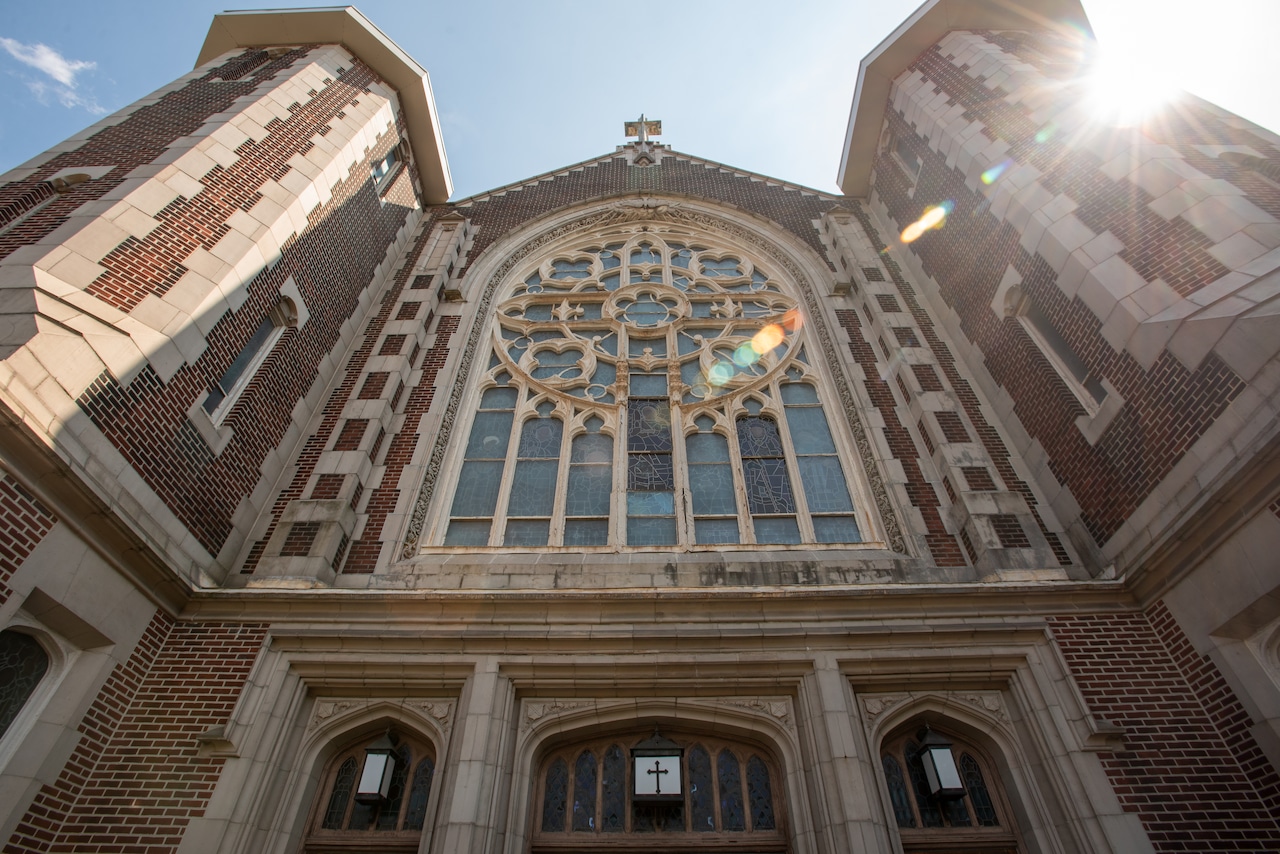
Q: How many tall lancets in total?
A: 7